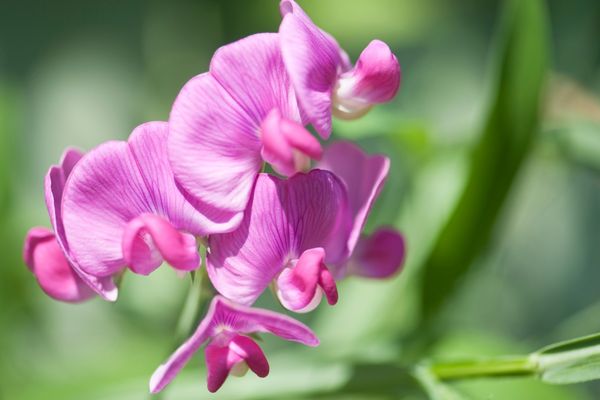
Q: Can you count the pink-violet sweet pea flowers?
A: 7